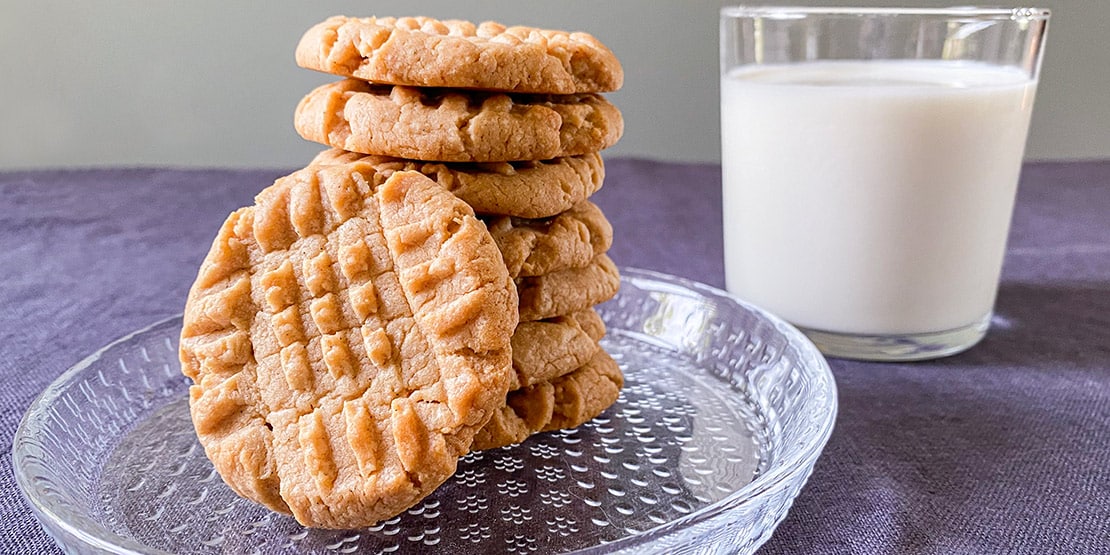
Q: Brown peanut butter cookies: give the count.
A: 8